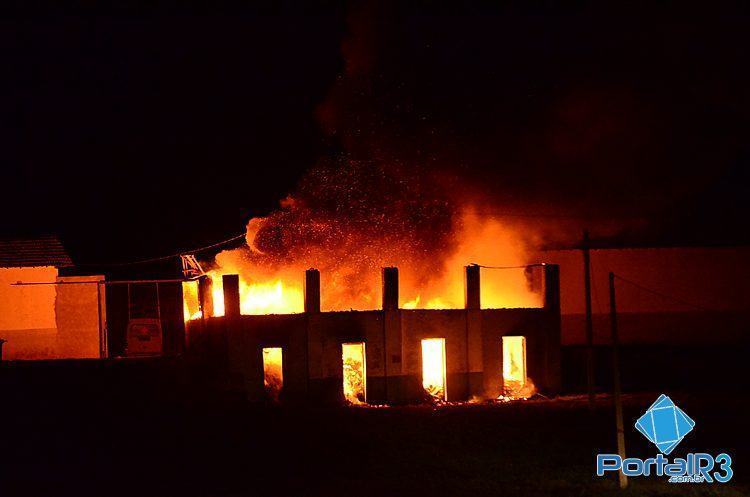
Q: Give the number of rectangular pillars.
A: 5